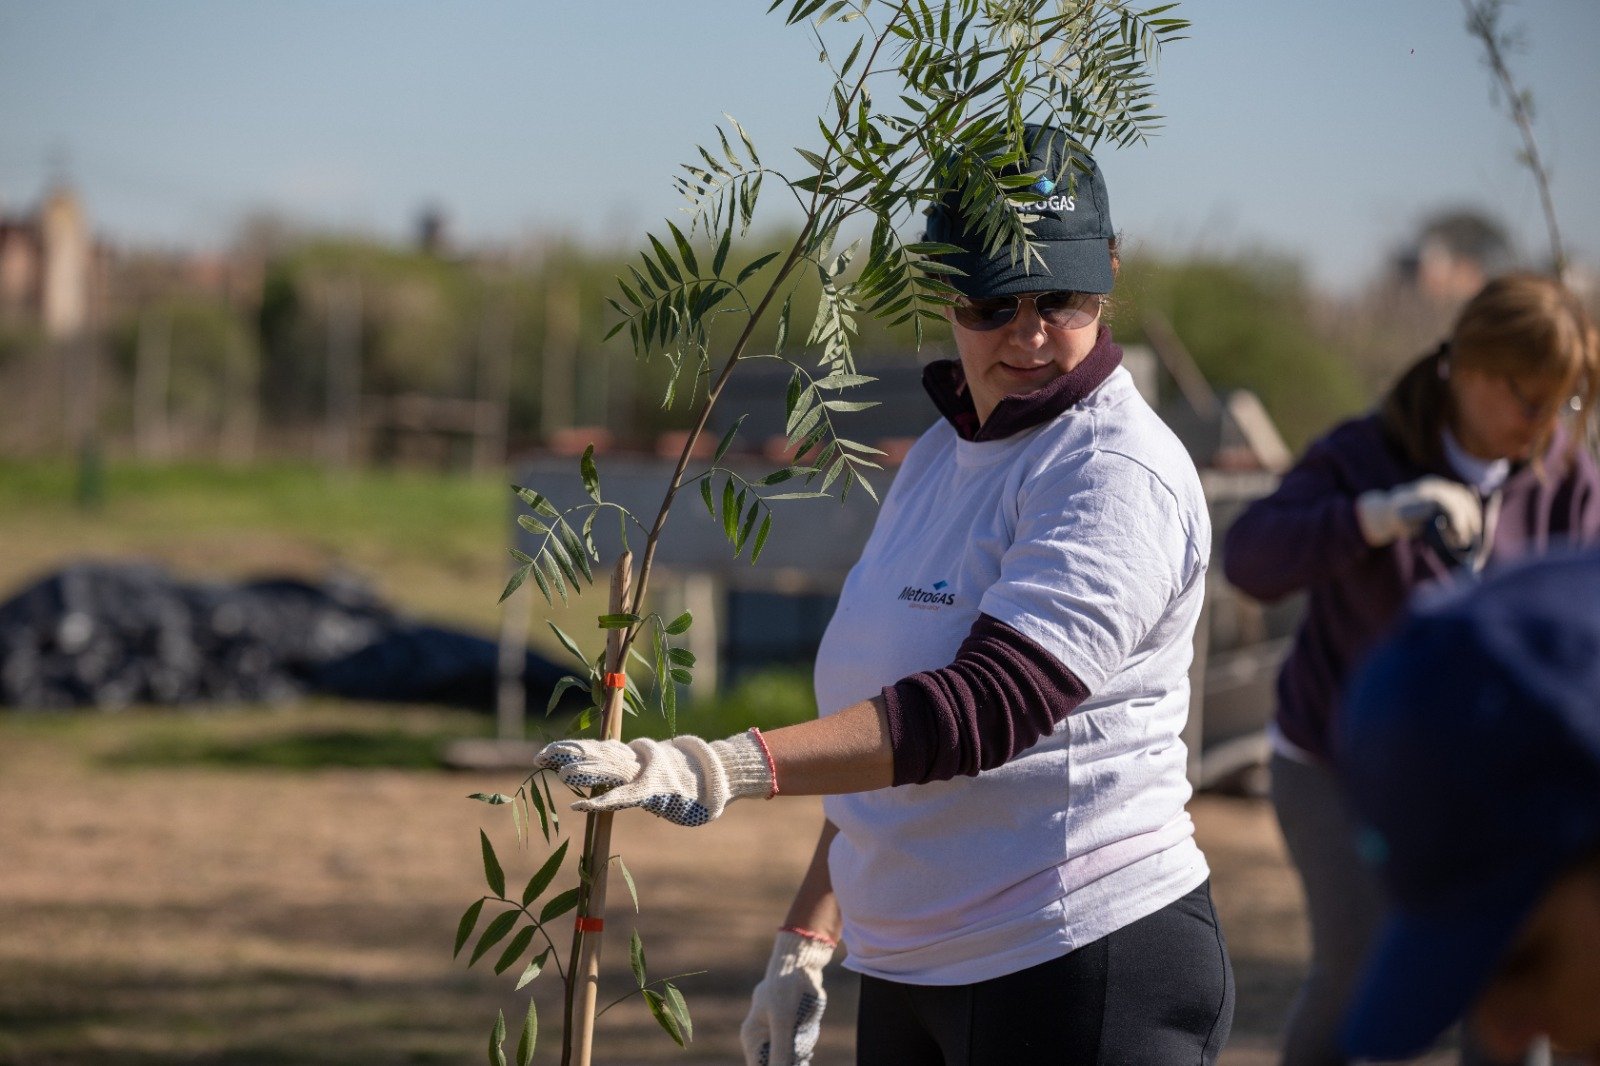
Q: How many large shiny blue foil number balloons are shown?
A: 0